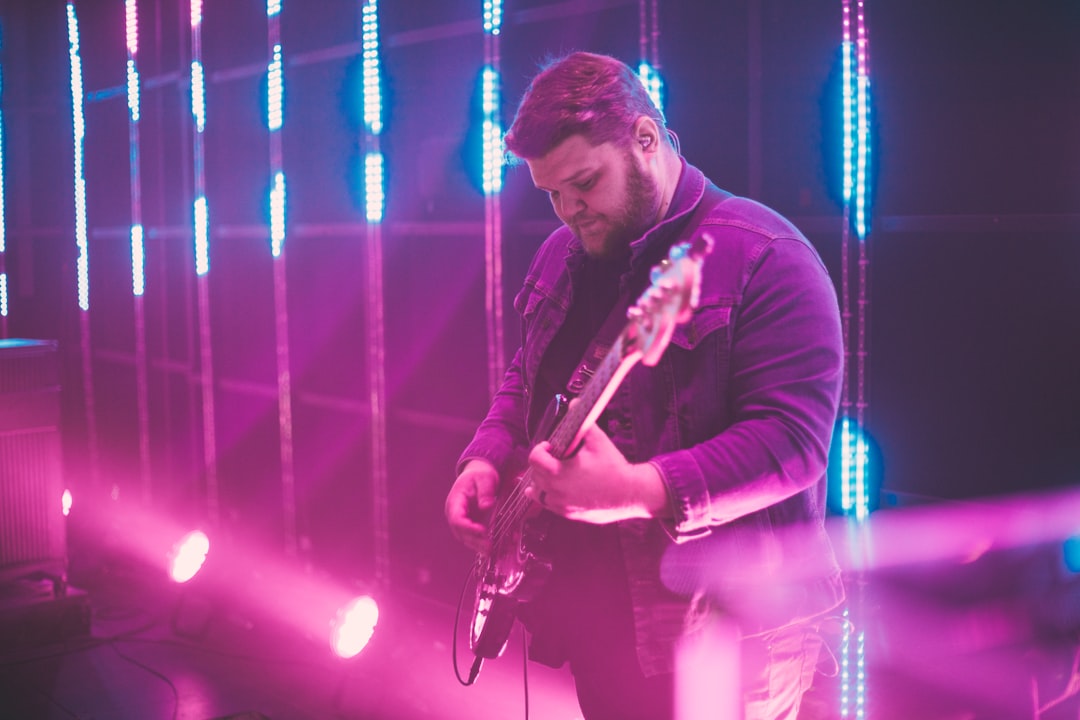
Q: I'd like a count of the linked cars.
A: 0